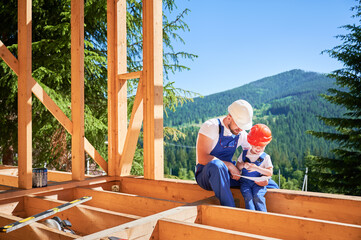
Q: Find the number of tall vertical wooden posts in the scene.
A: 4